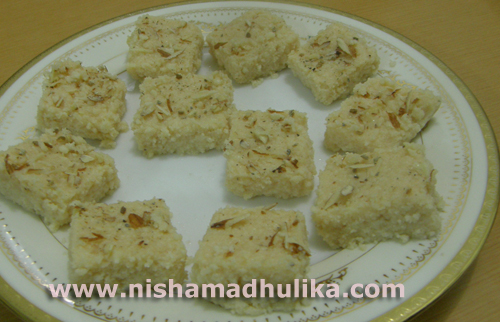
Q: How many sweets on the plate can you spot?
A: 11